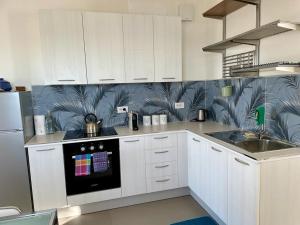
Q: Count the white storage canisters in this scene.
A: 3